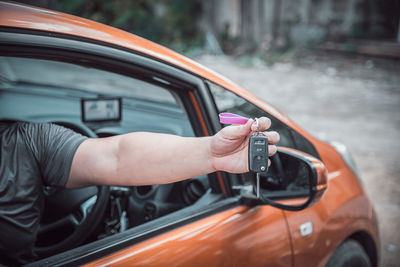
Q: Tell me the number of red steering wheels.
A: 0